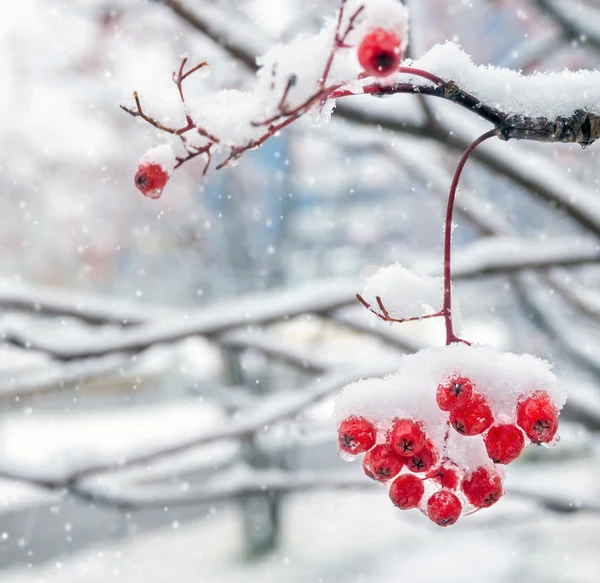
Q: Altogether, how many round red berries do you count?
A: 14